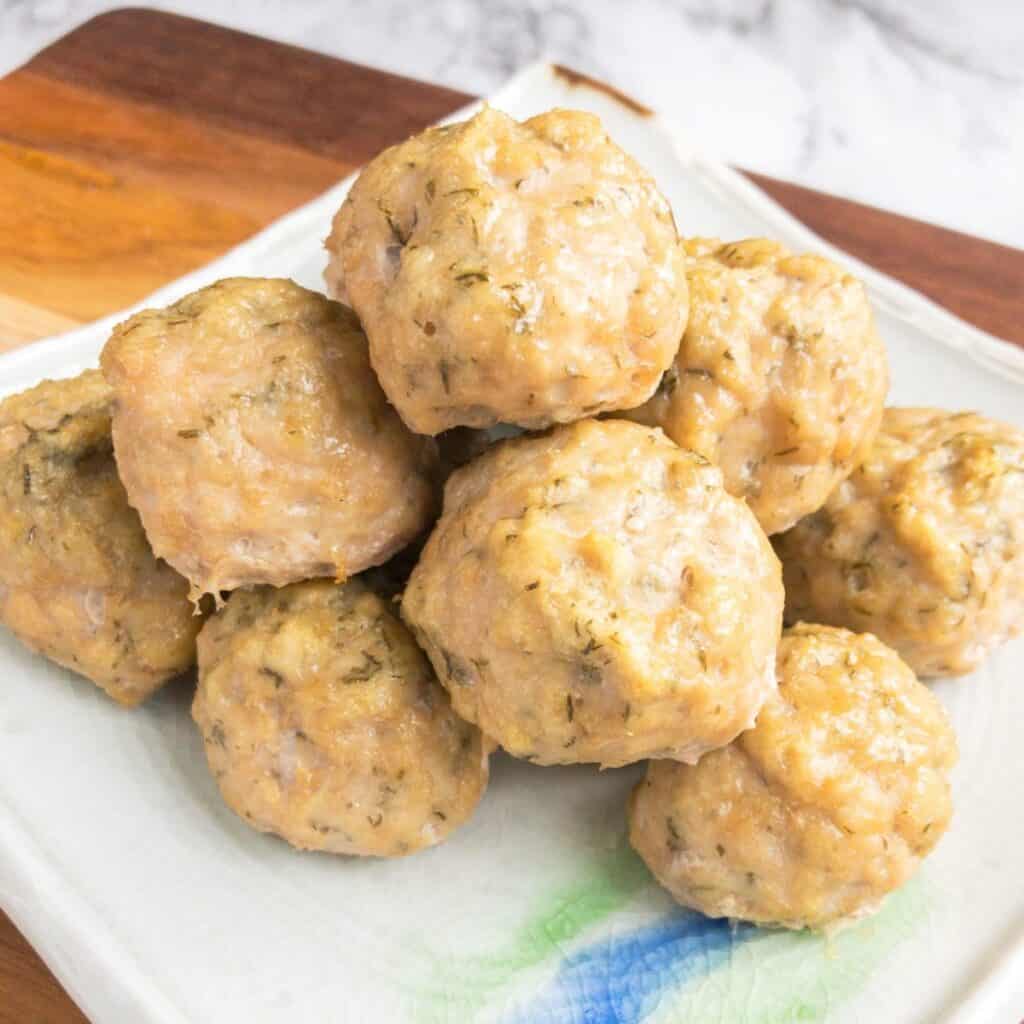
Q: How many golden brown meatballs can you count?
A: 8